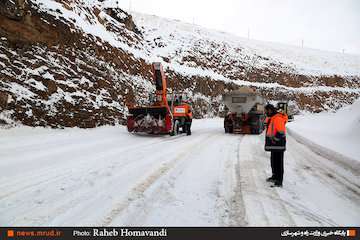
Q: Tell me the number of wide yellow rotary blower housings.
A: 0